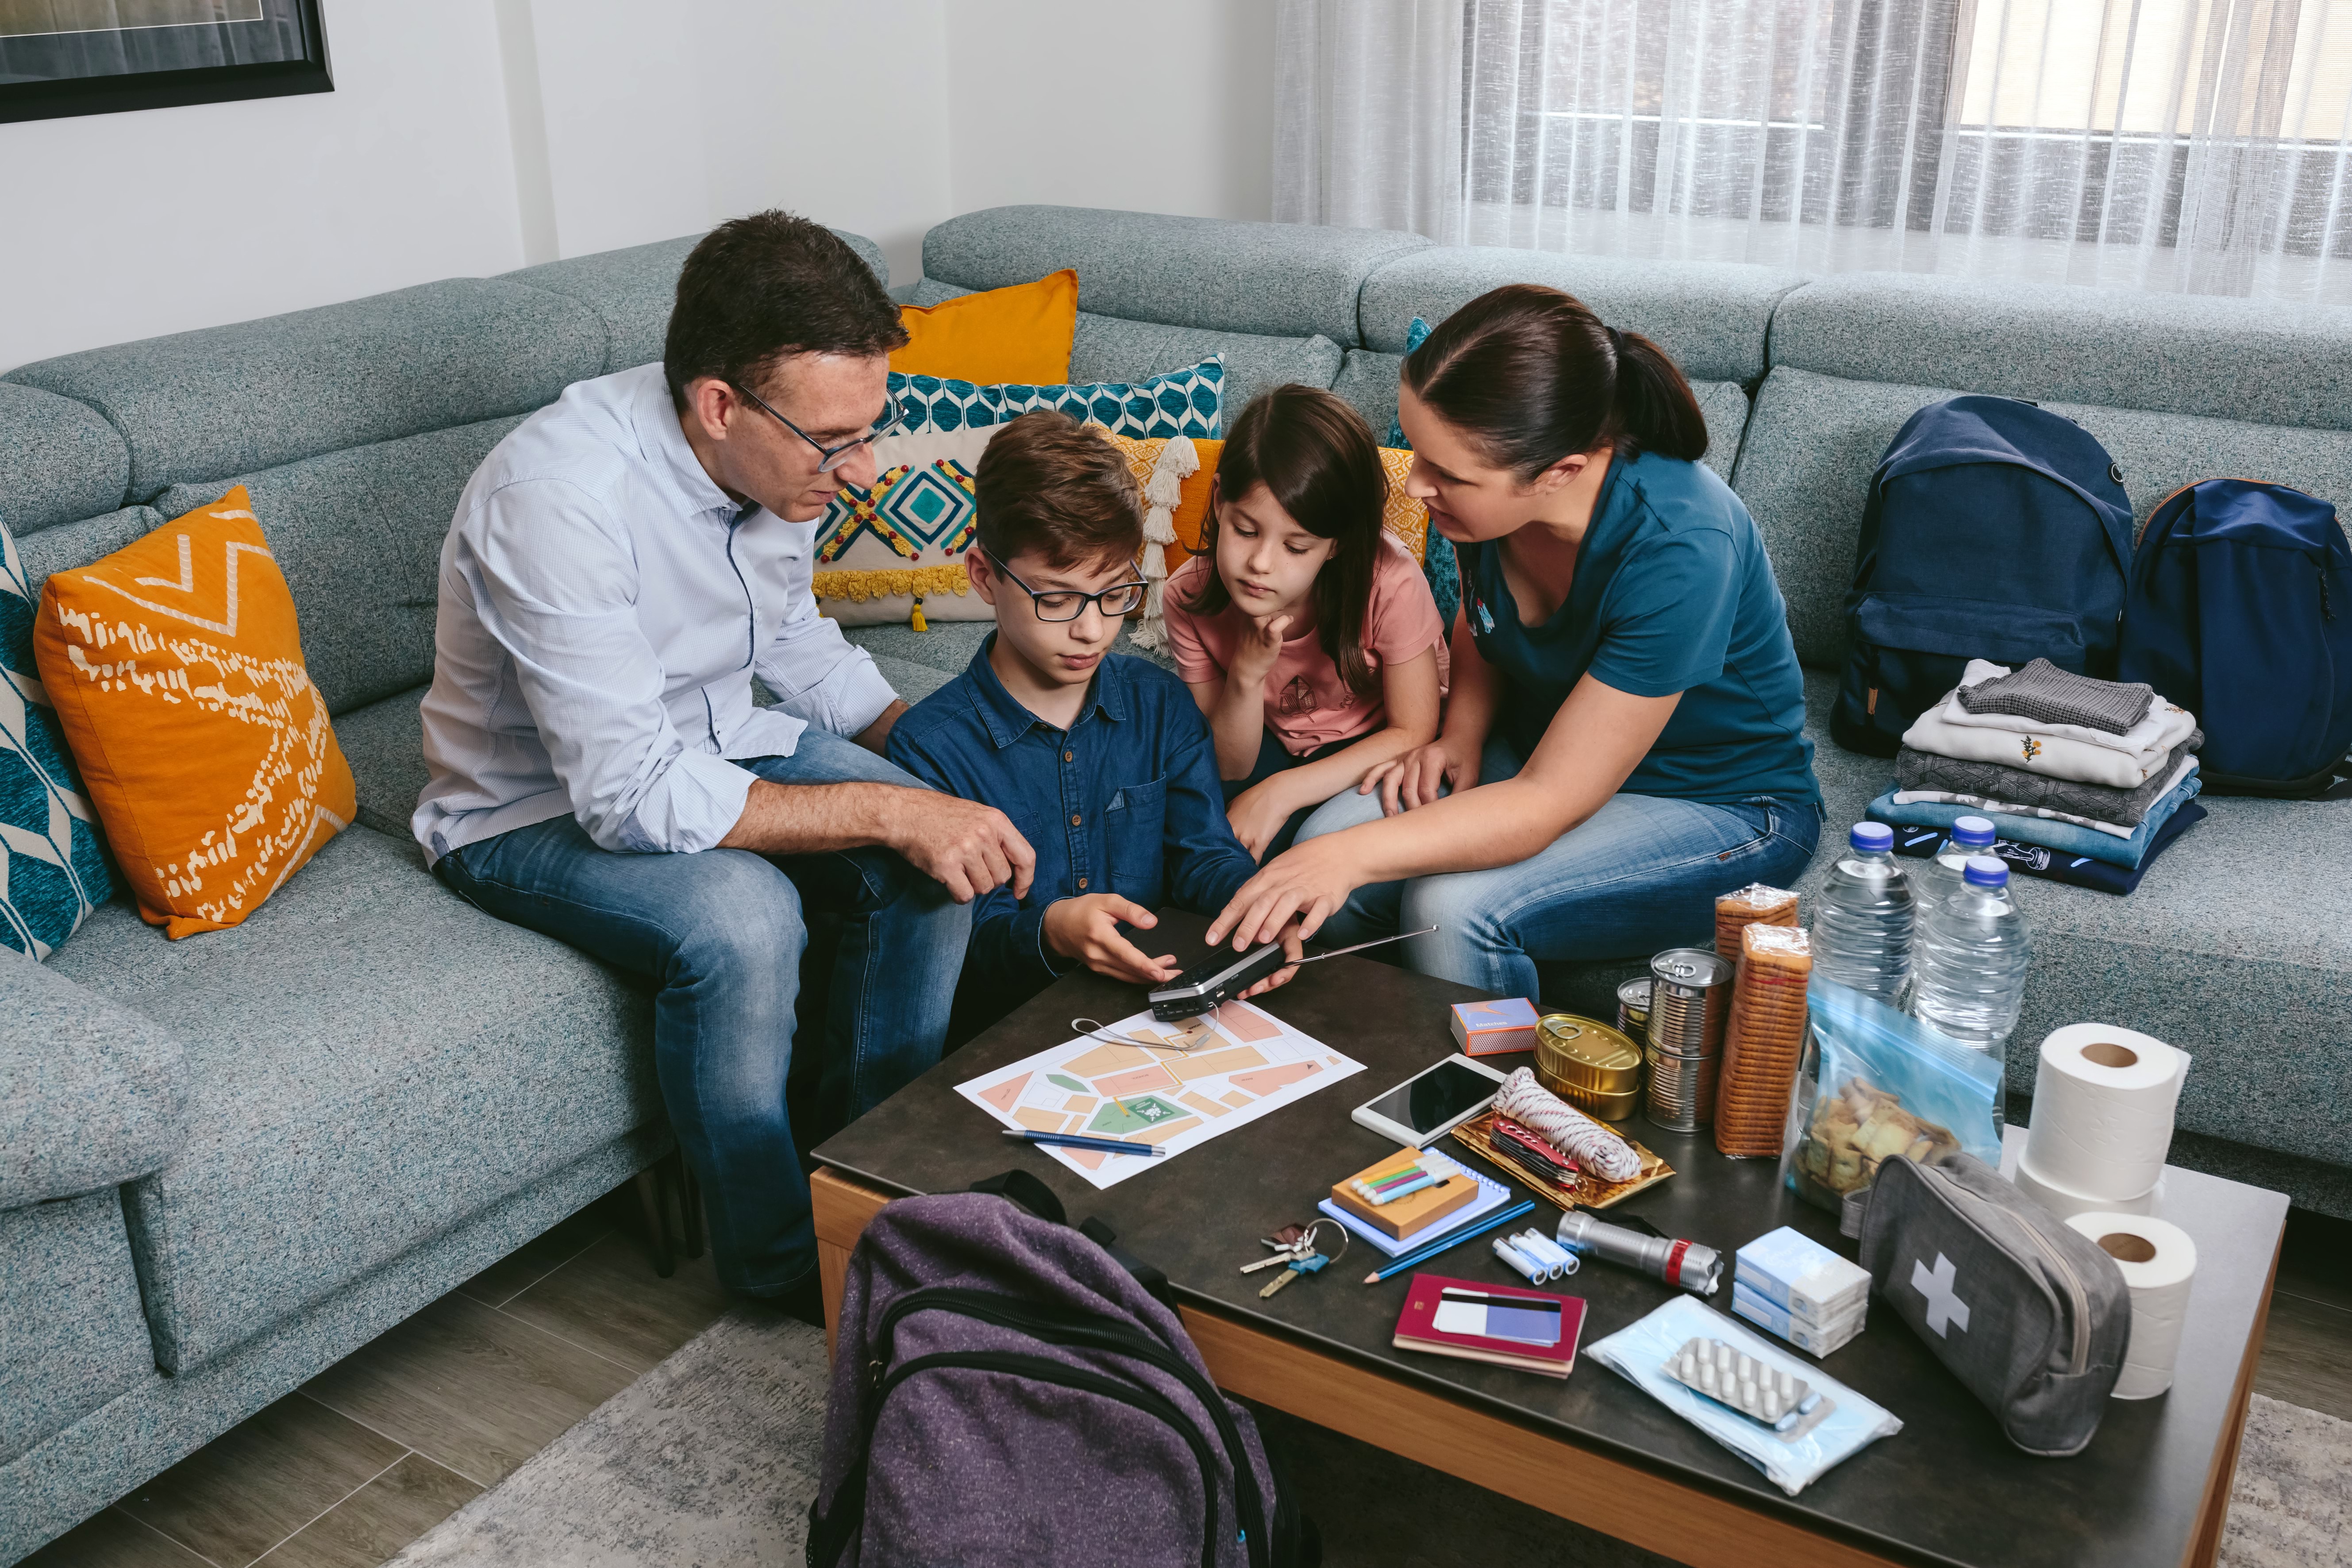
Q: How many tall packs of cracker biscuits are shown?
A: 2